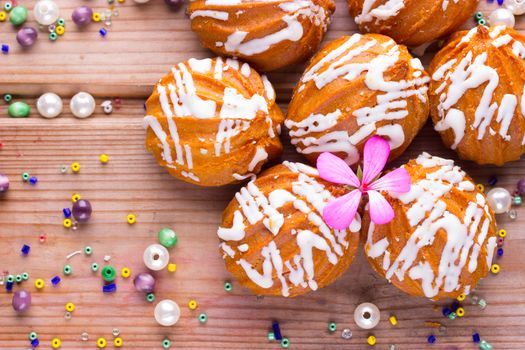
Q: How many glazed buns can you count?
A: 7